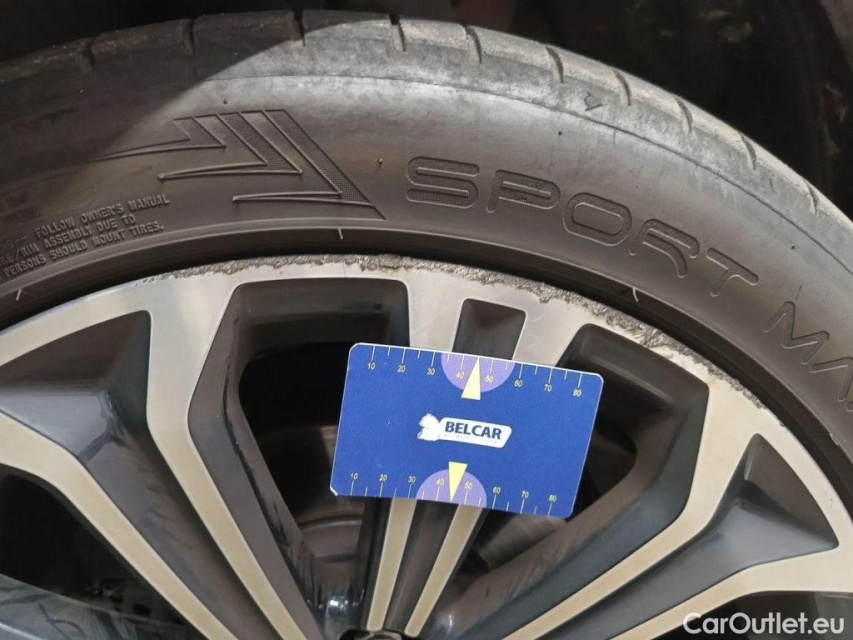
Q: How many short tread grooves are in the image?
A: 10